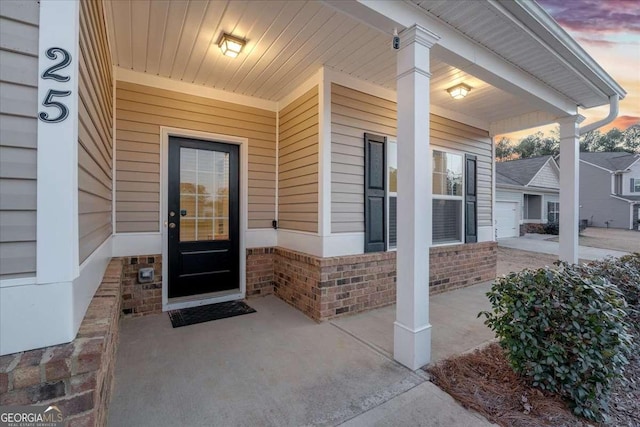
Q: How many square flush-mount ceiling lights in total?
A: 2